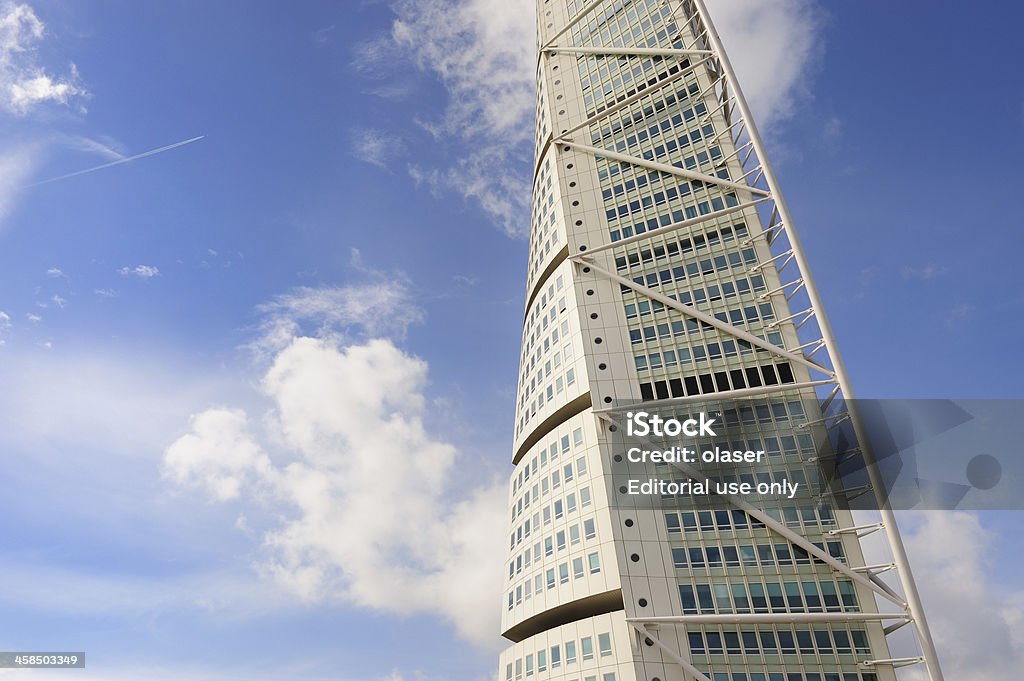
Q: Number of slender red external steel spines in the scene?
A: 0